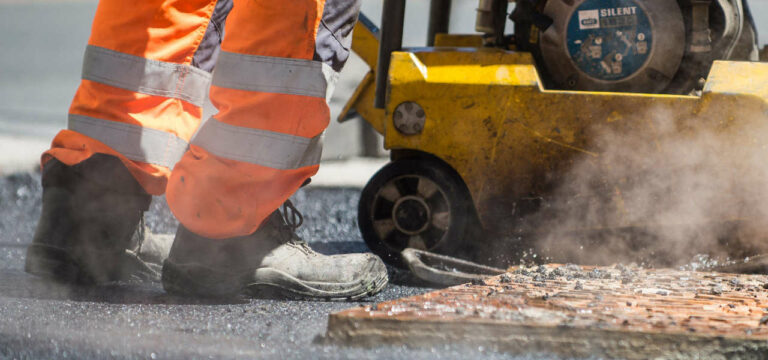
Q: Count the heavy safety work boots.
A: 2